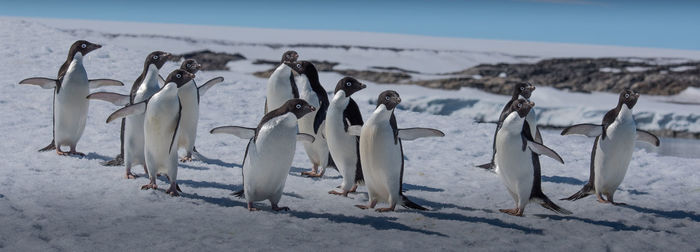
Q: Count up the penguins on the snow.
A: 12